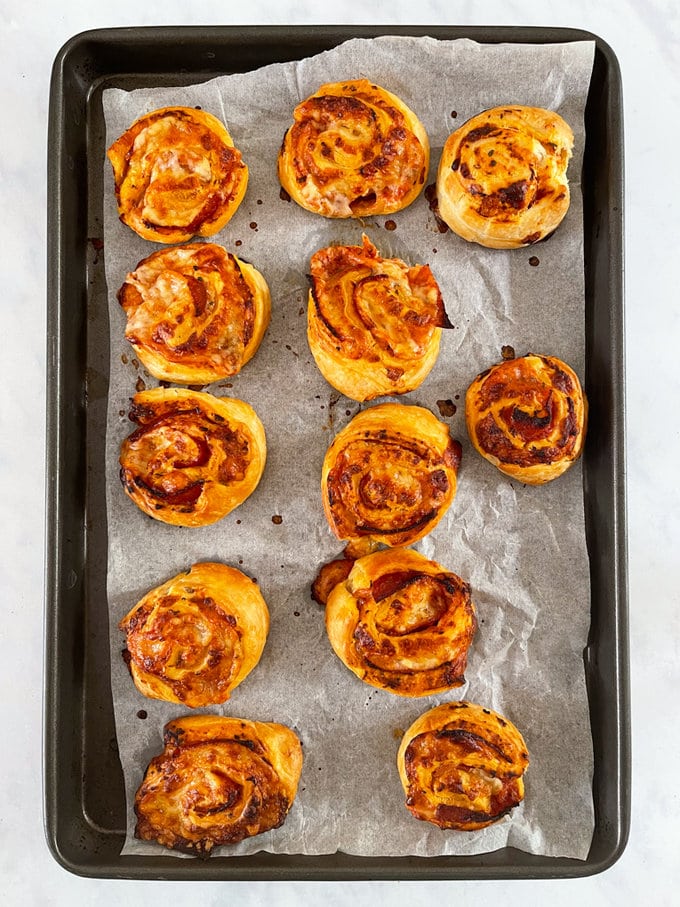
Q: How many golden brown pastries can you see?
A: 12